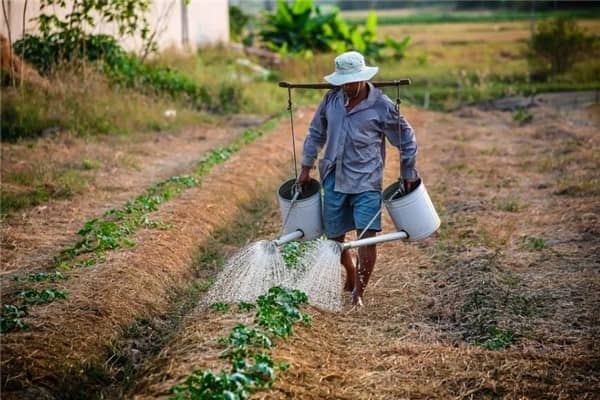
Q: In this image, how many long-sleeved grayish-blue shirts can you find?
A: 1